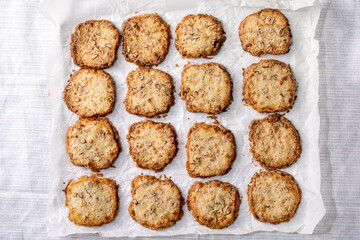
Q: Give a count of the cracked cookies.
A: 0